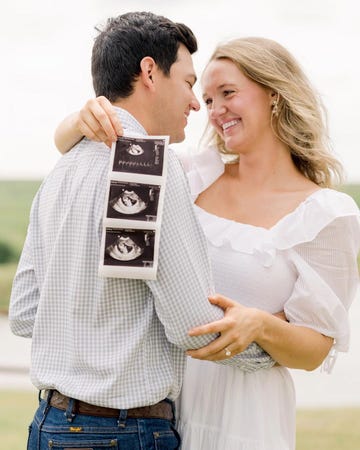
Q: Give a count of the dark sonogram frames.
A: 3